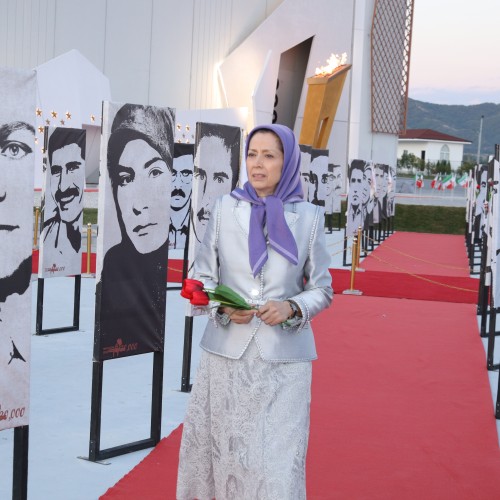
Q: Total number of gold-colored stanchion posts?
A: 4